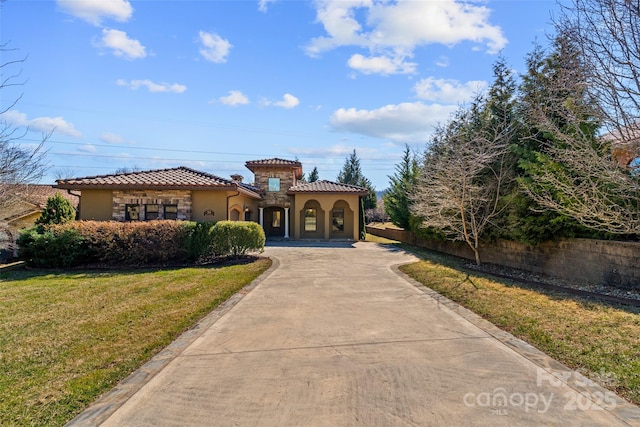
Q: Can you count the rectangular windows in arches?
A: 2